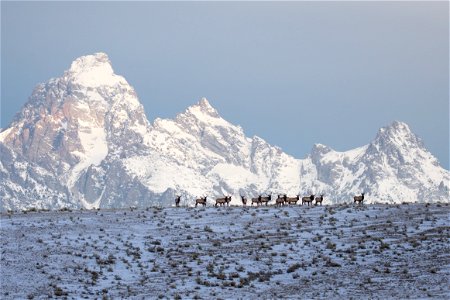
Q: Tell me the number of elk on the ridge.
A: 13